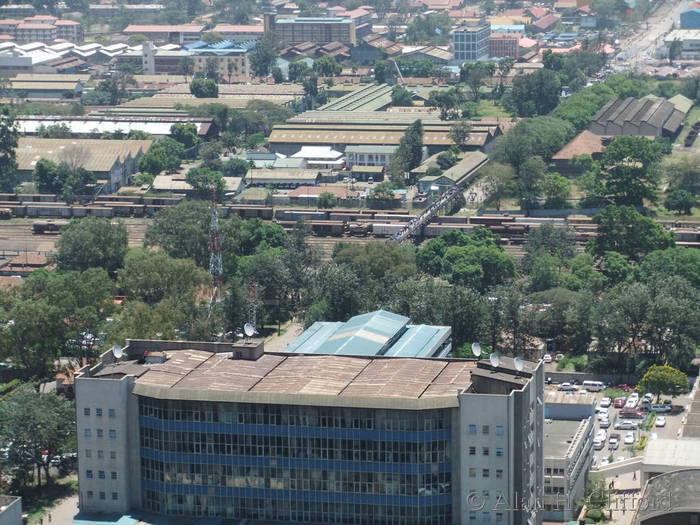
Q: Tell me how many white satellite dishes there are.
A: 5